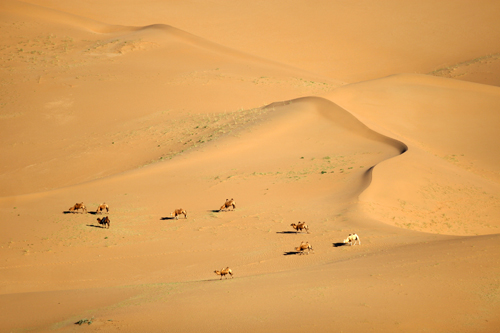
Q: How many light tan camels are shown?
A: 1